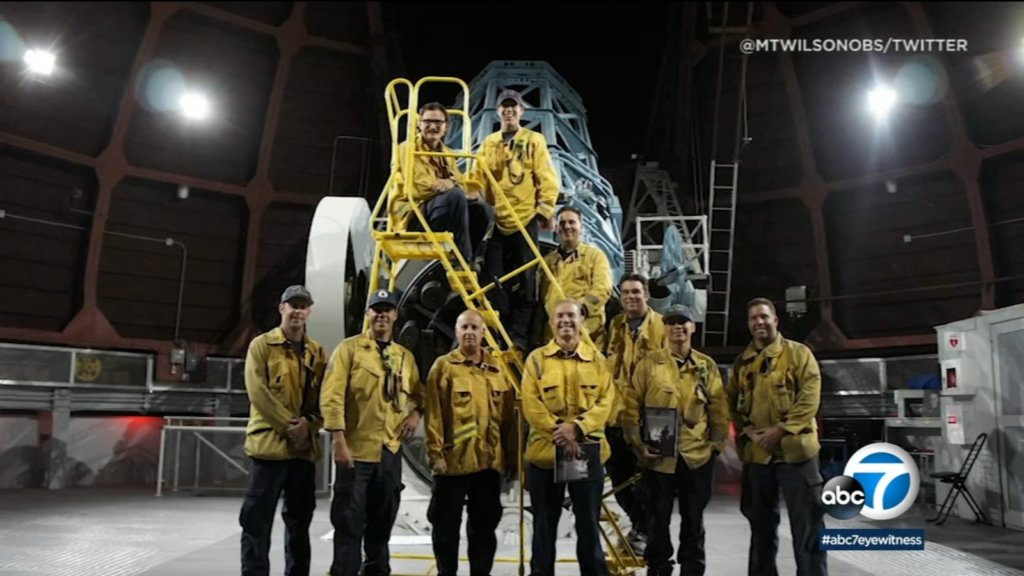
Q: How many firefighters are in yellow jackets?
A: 10